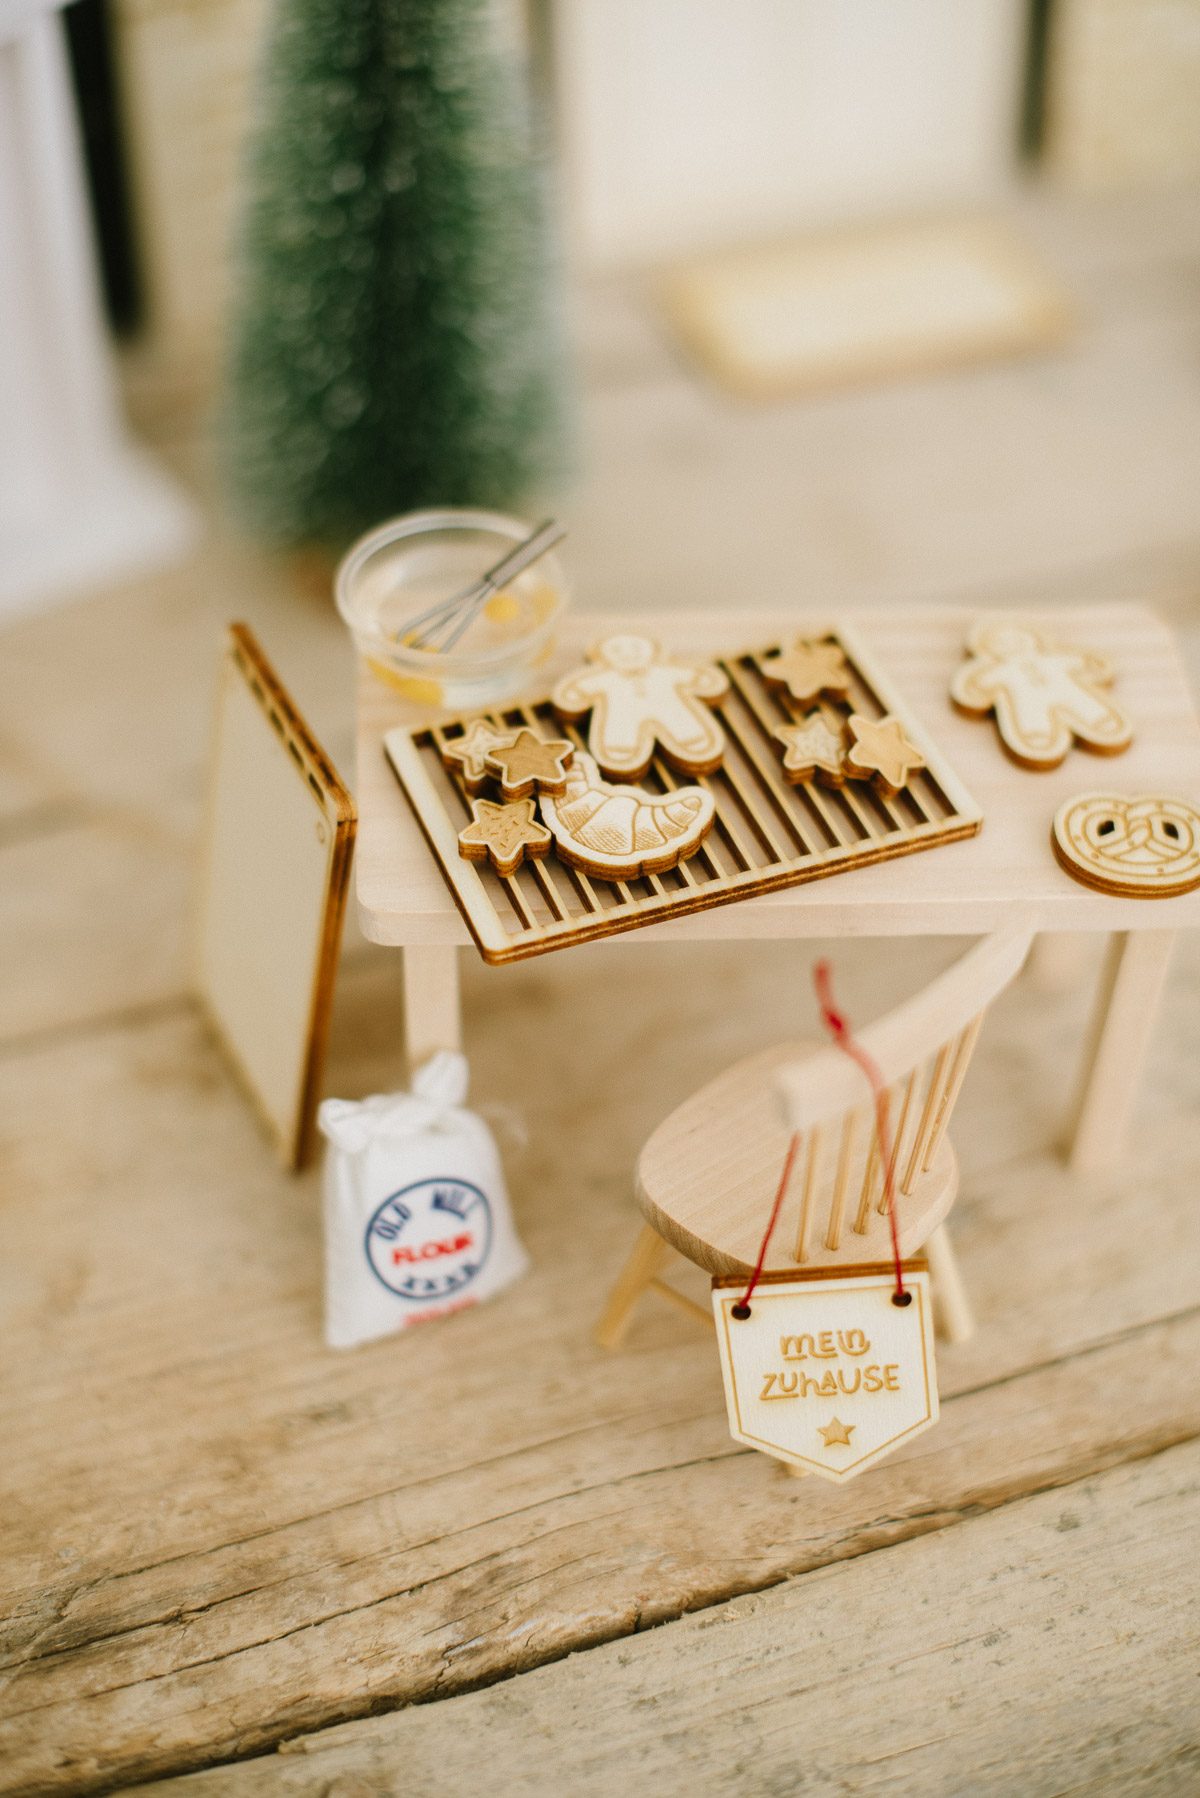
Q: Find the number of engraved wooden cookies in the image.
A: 10